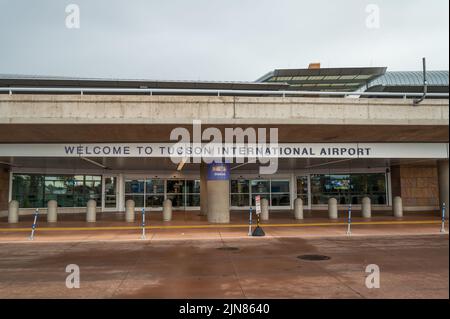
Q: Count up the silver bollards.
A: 10